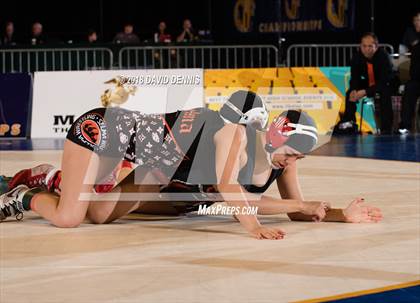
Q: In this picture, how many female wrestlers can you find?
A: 2